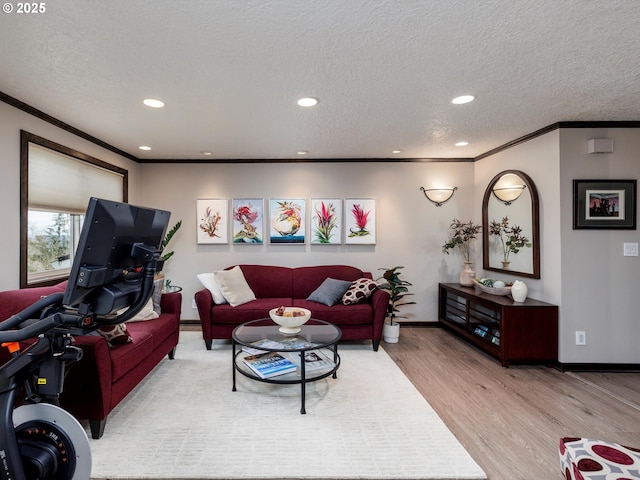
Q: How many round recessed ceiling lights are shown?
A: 8